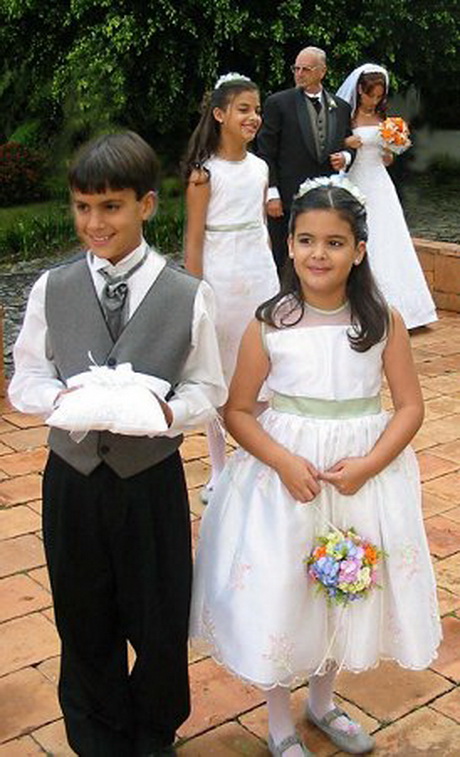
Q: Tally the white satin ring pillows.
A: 1